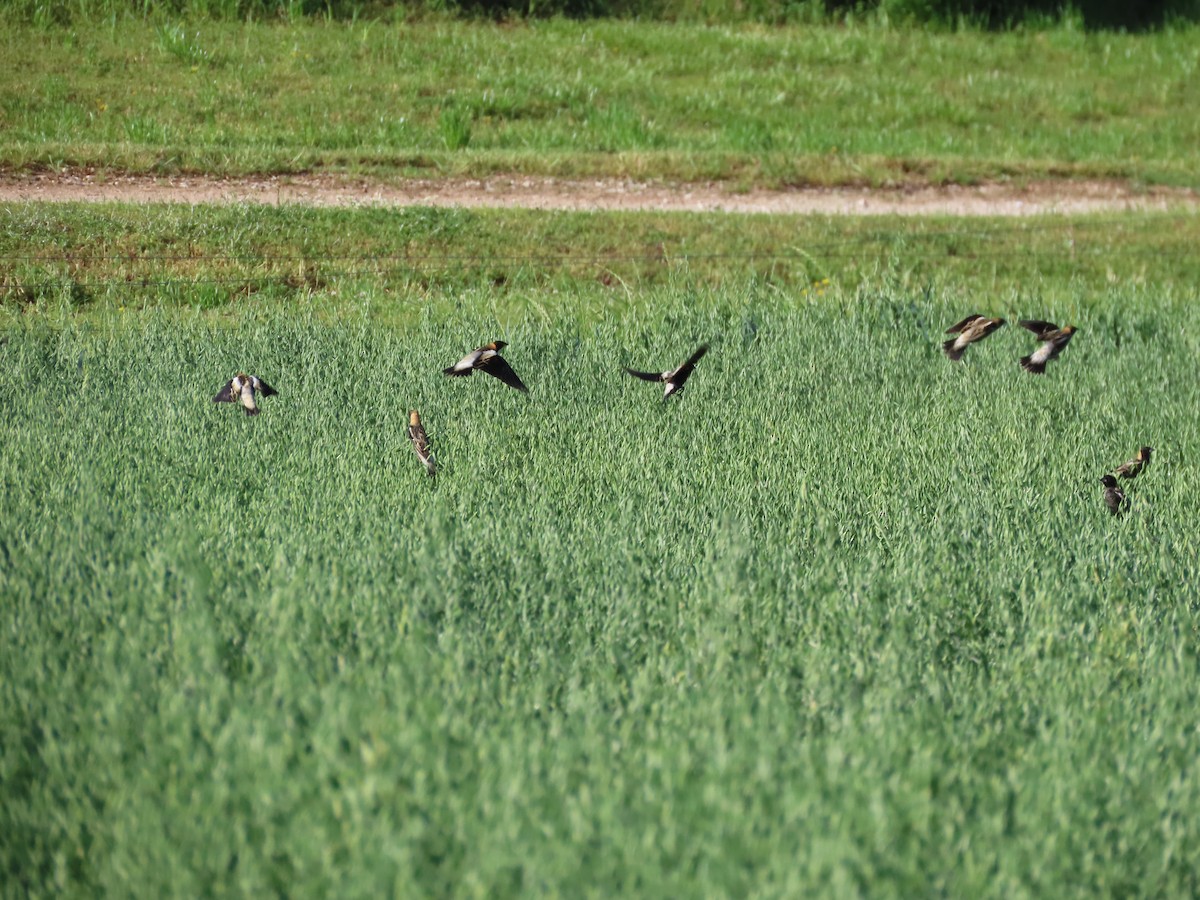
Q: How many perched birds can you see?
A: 3